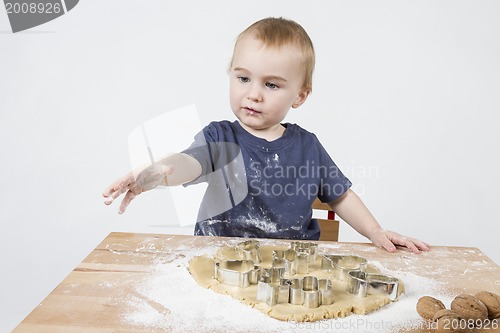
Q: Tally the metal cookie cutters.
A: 8